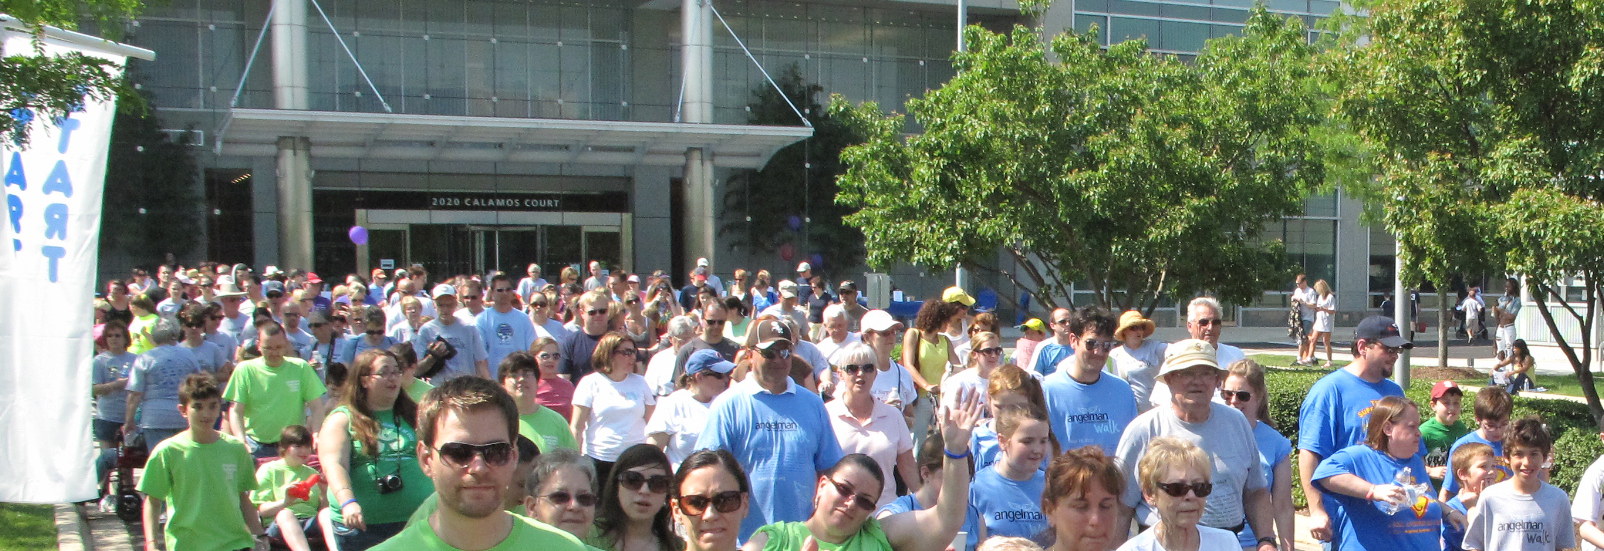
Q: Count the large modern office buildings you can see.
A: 1